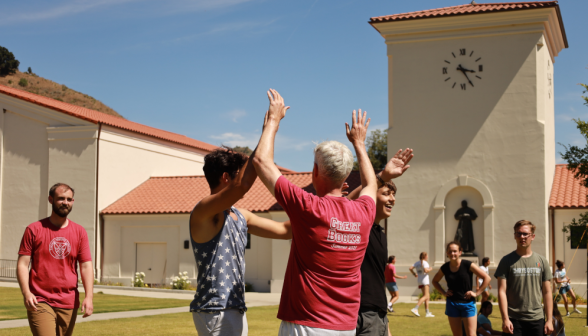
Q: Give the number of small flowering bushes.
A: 2